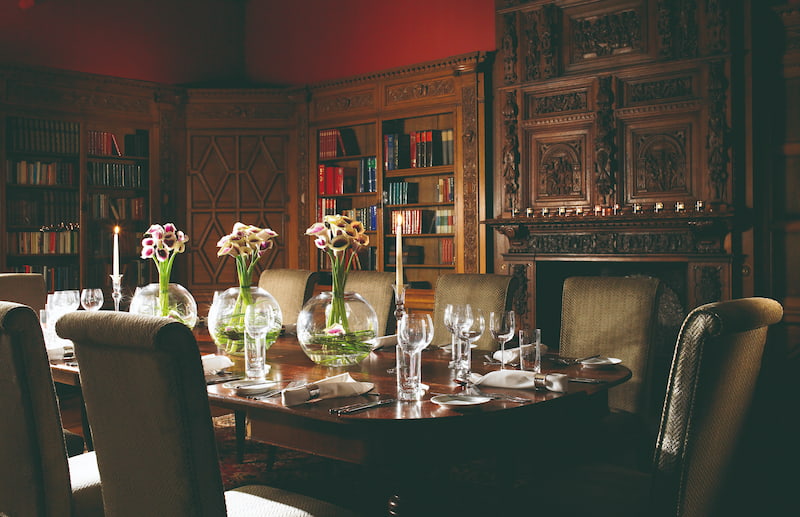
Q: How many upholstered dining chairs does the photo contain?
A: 8